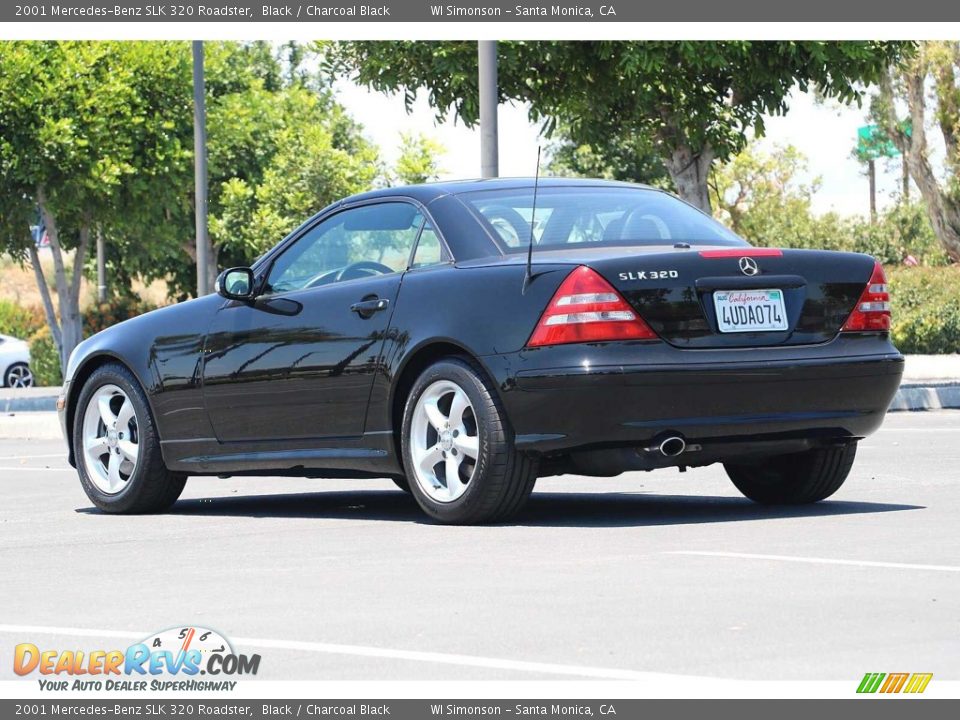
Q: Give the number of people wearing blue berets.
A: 0